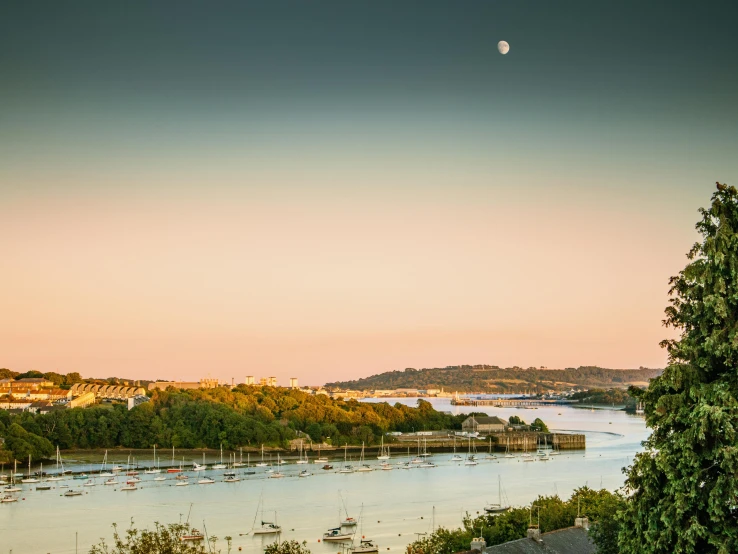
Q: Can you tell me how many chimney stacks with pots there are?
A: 3